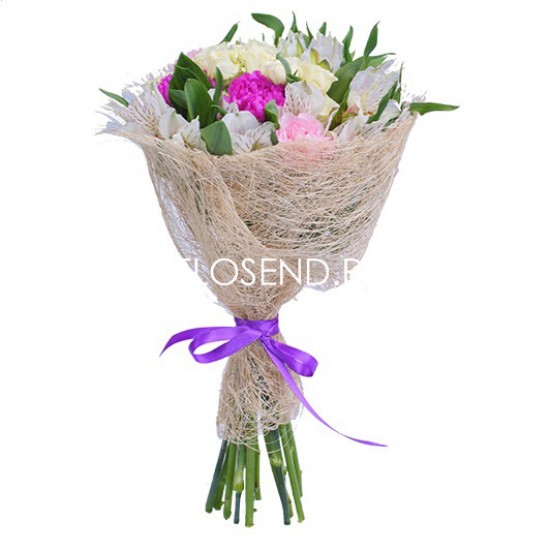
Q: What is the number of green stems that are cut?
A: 10